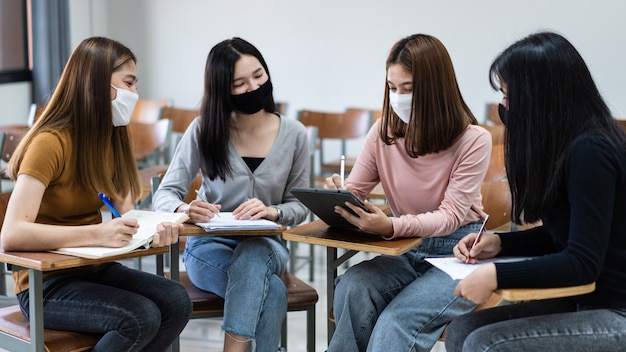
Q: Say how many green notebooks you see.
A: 0